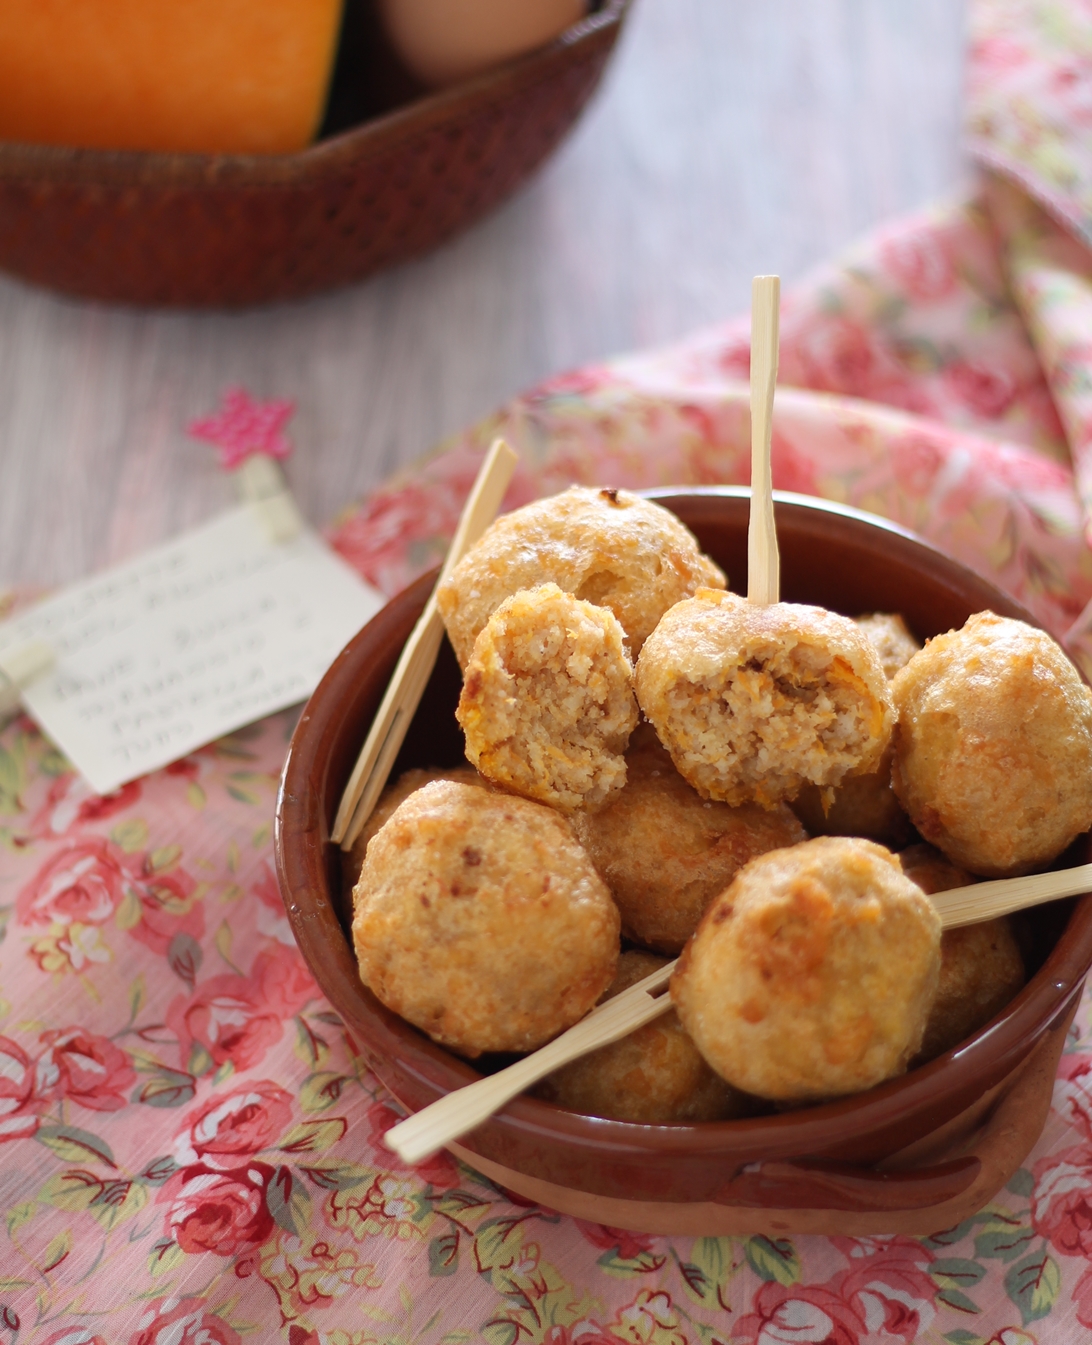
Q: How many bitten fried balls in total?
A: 2